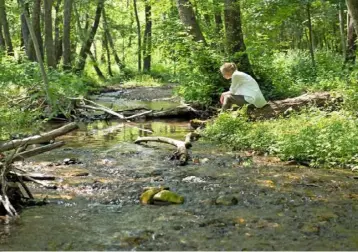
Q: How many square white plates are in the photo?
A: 0